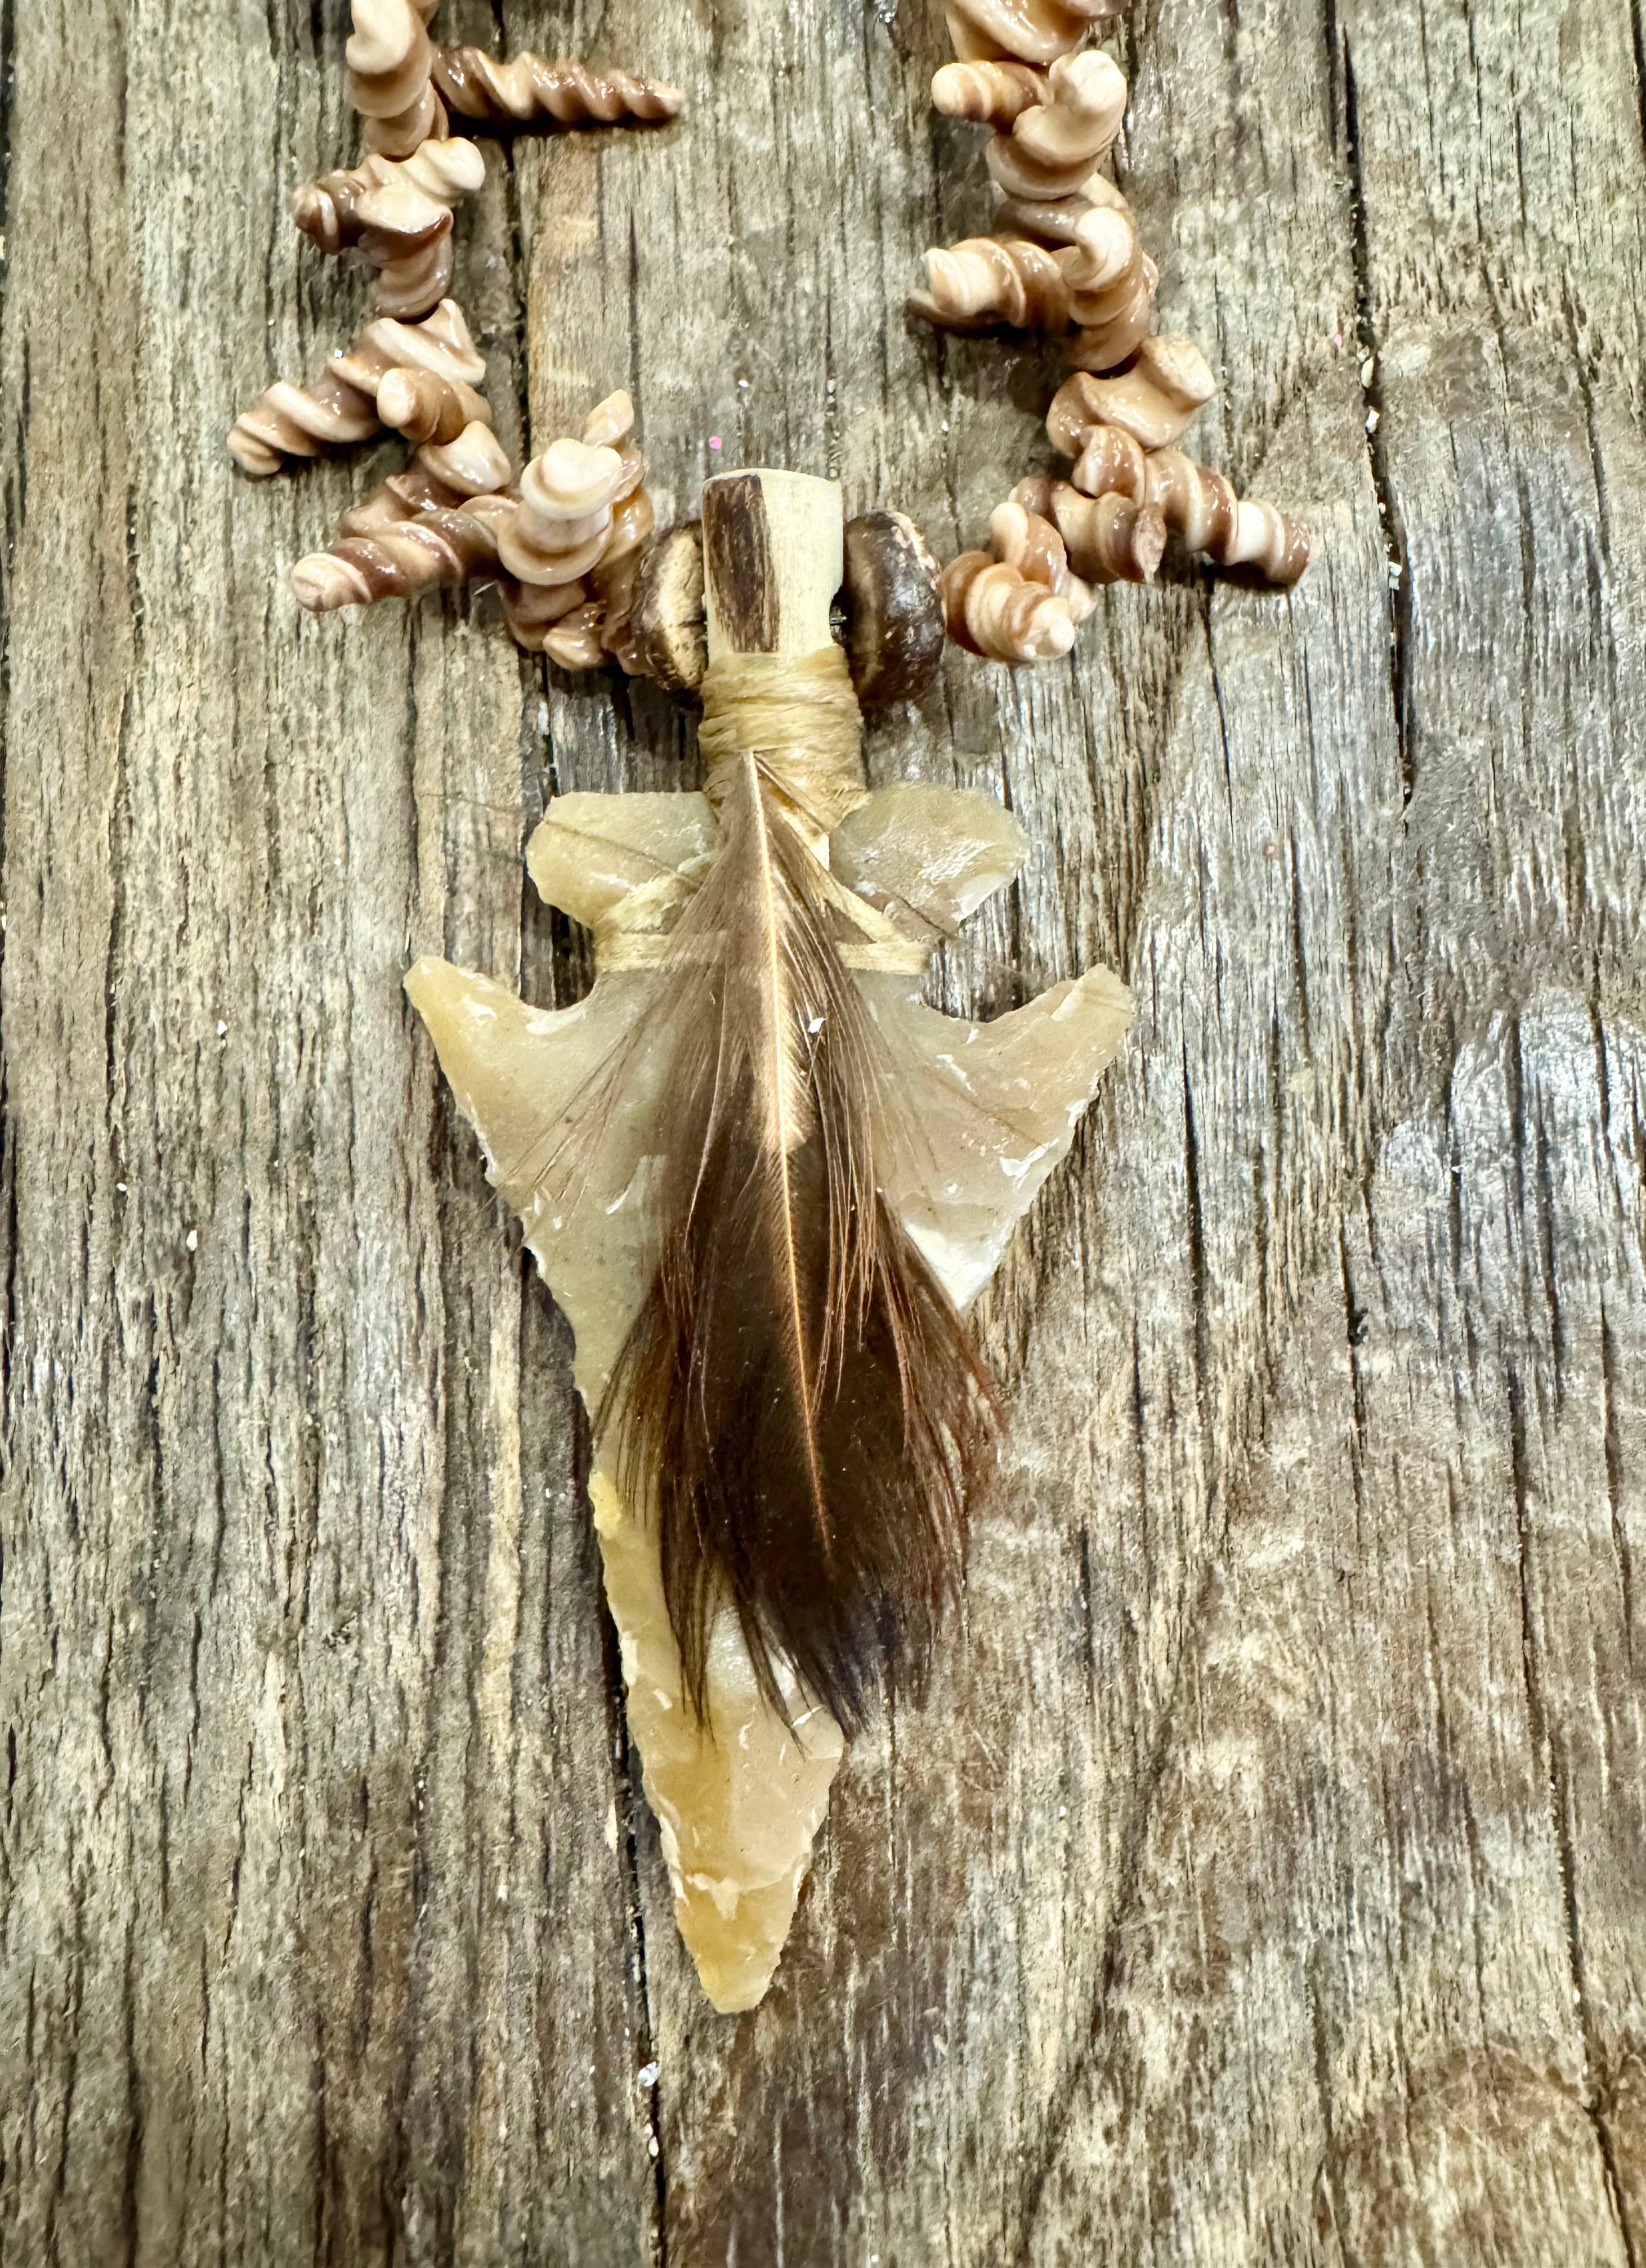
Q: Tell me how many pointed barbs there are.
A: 2